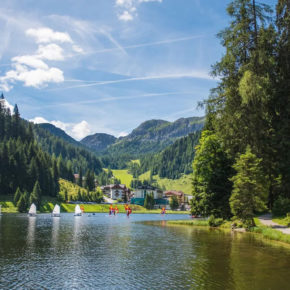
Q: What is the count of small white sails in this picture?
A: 3